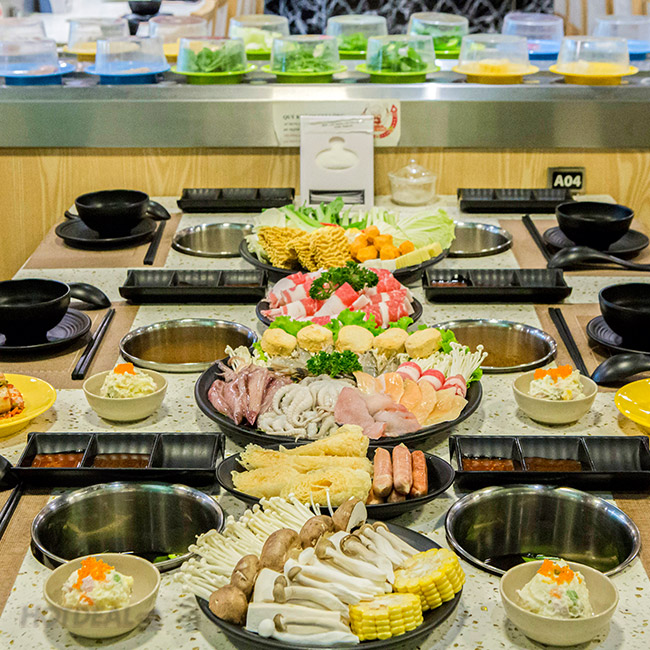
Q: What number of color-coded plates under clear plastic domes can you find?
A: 15